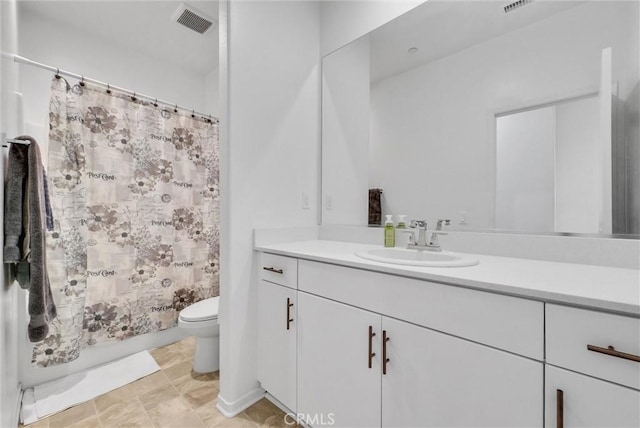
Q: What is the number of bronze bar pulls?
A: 6